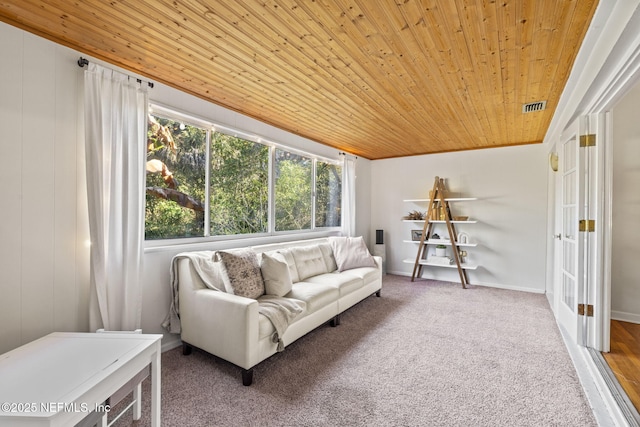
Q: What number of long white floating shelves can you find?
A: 4